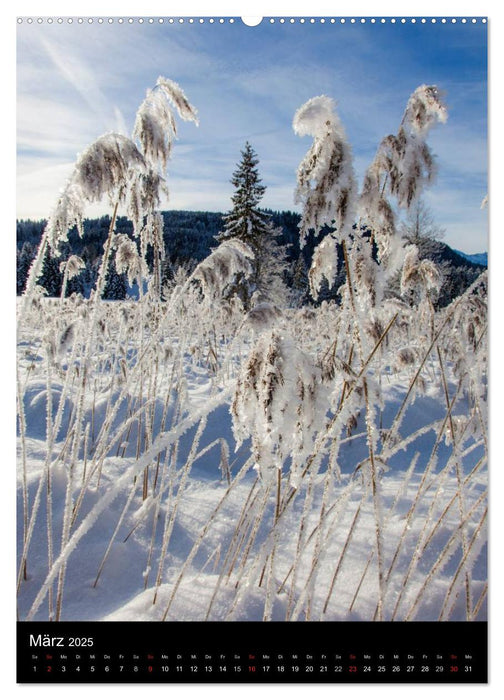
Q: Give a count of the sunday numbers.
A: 5